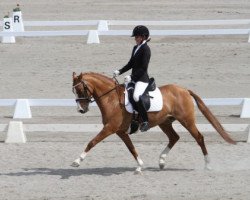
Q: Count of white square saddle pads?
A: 1